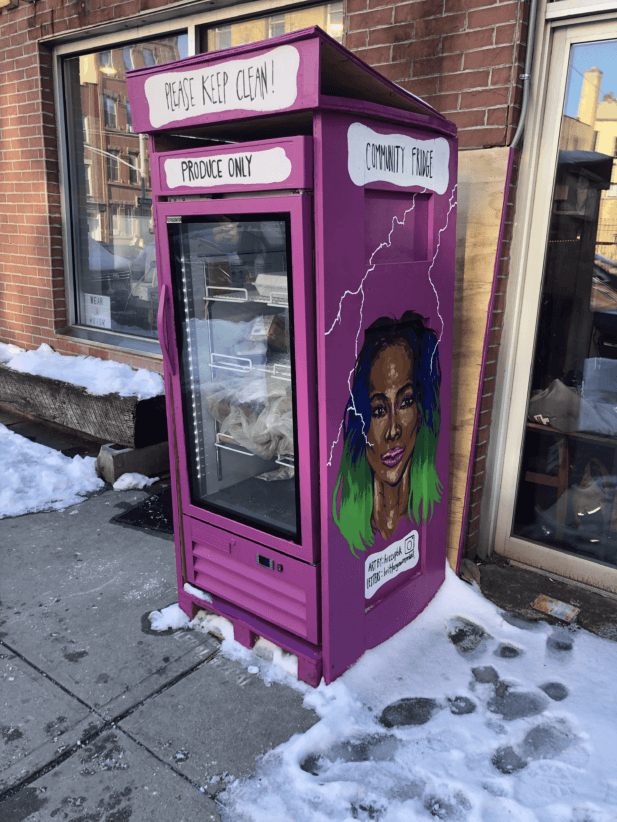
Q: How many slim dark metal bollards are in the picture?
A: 0